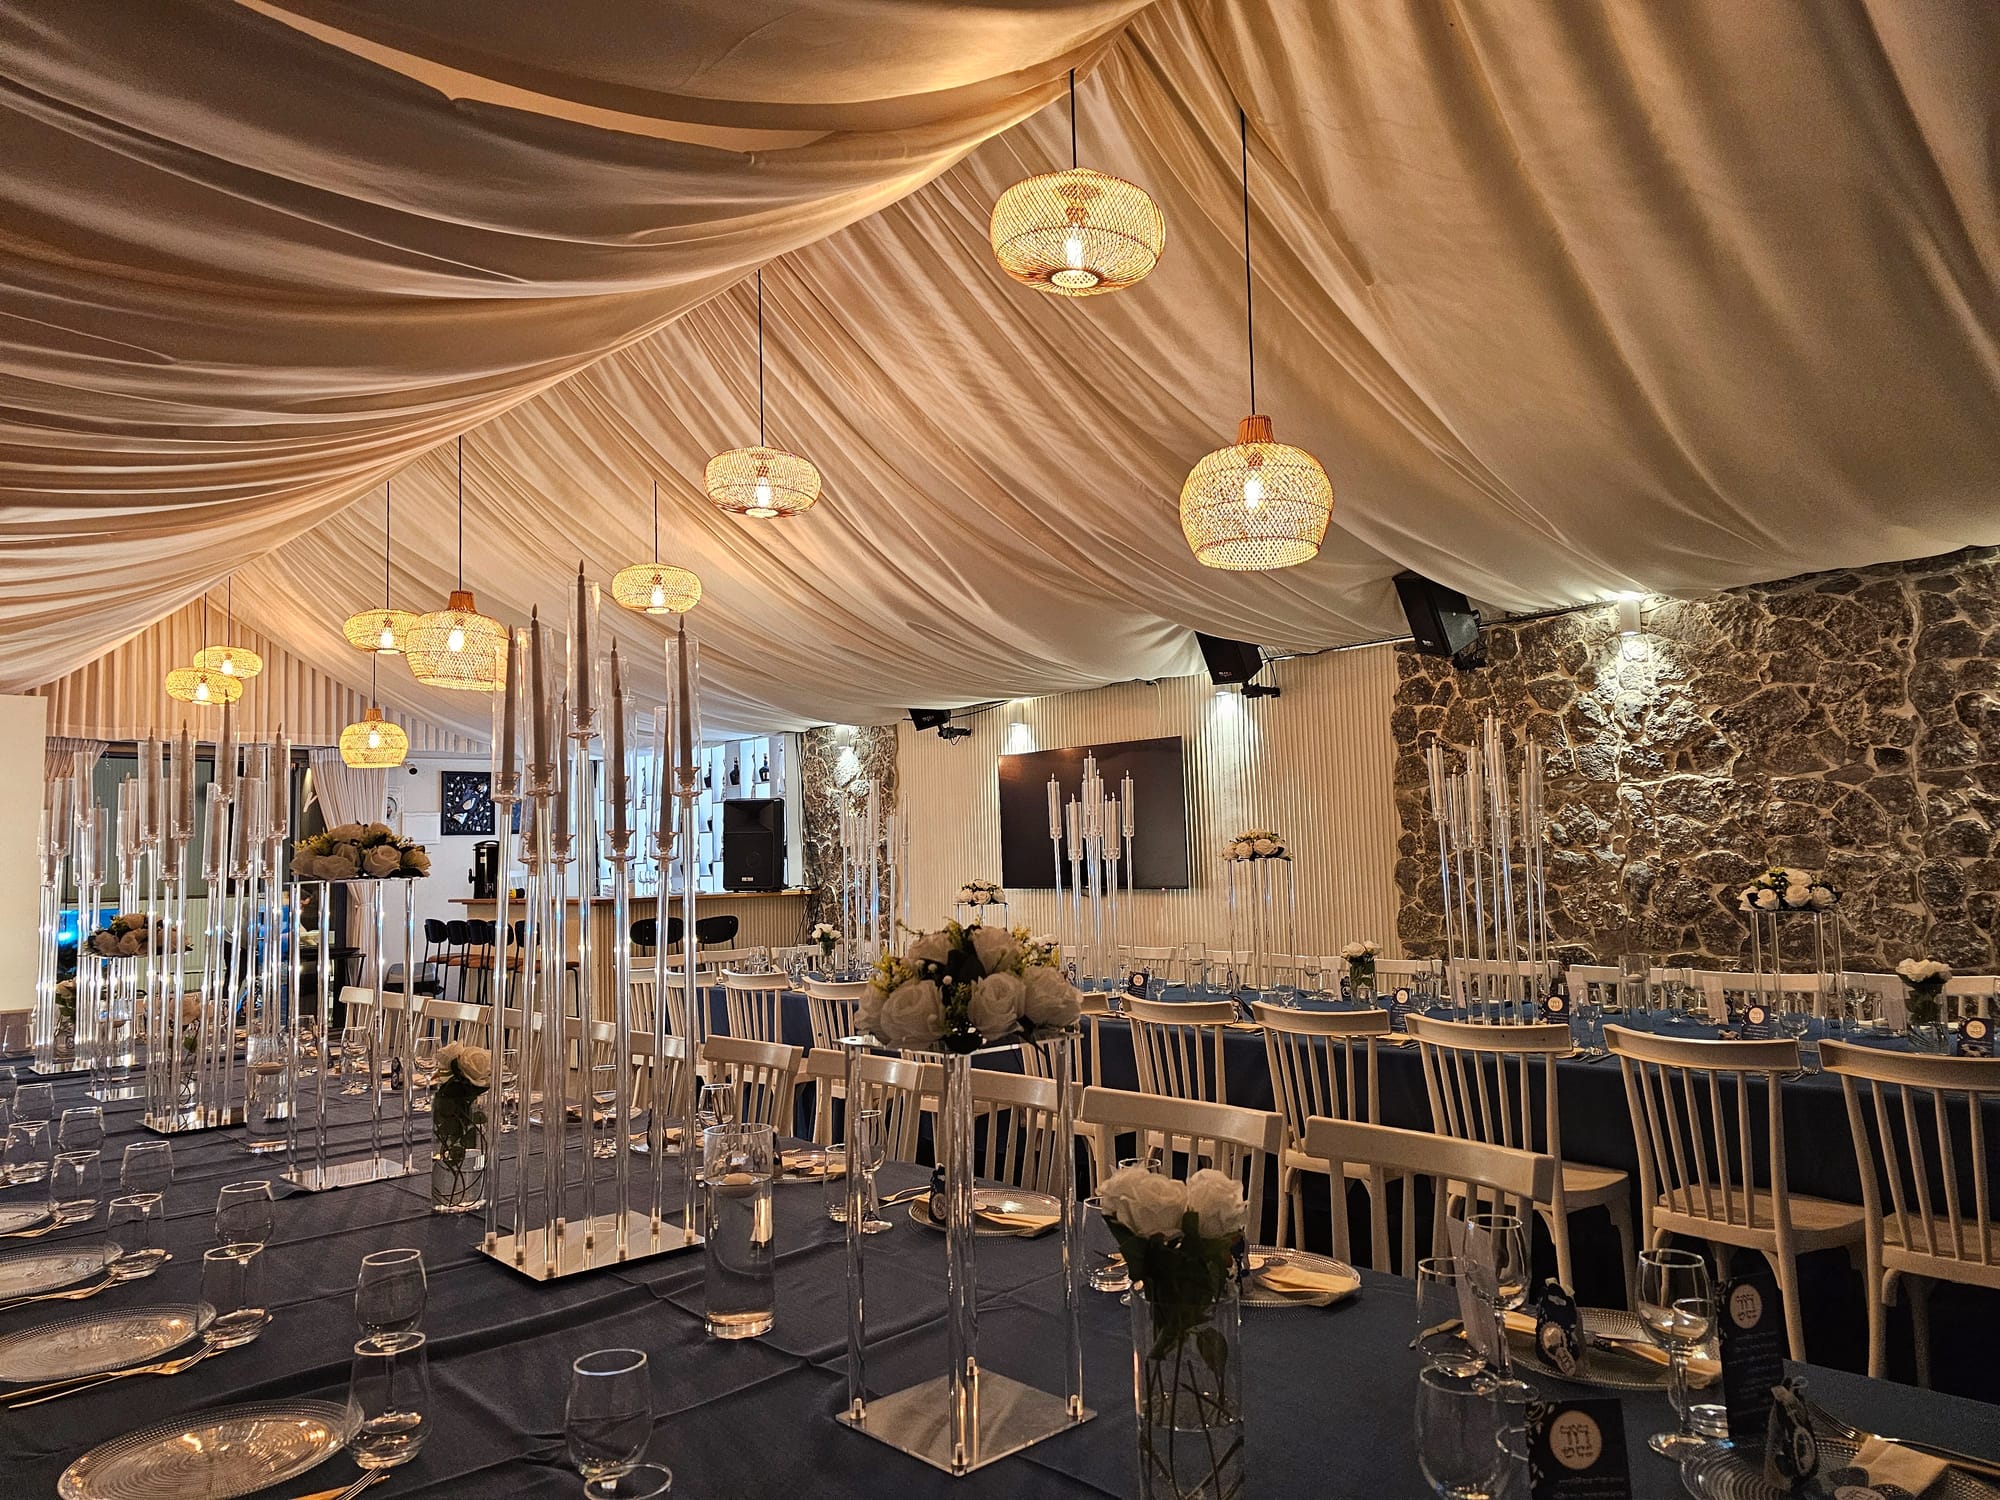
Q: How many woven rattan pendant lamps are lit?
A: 9